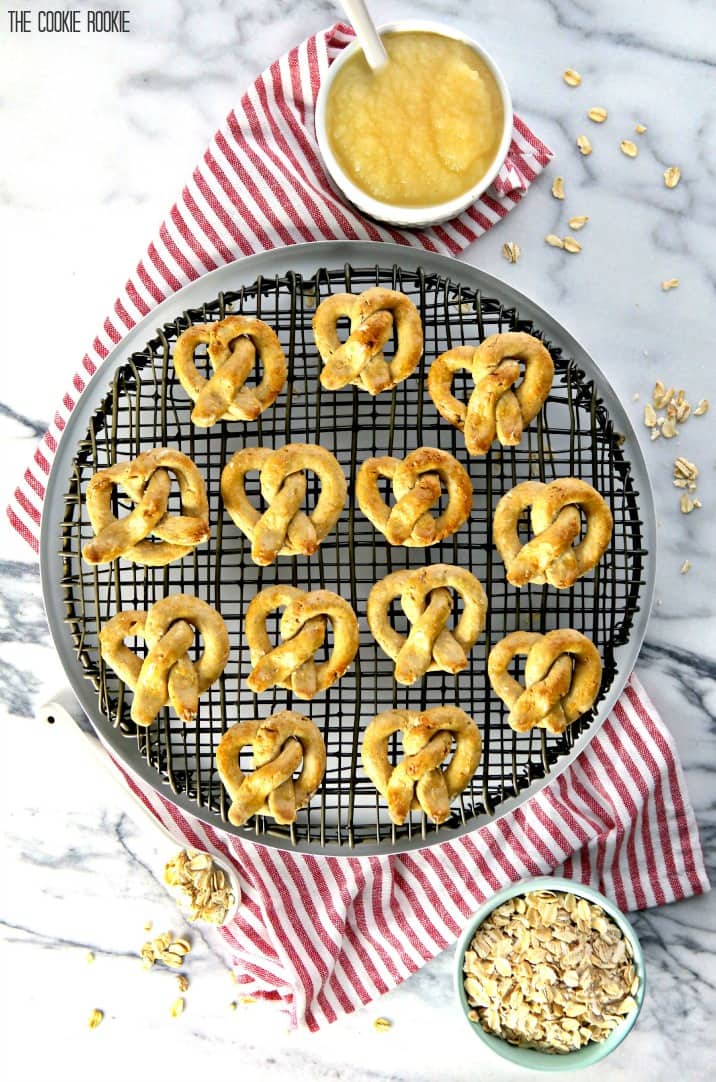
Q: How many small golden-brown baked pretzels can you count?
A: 13